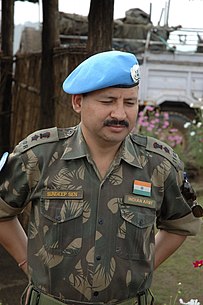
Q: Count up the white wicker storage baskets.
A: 0